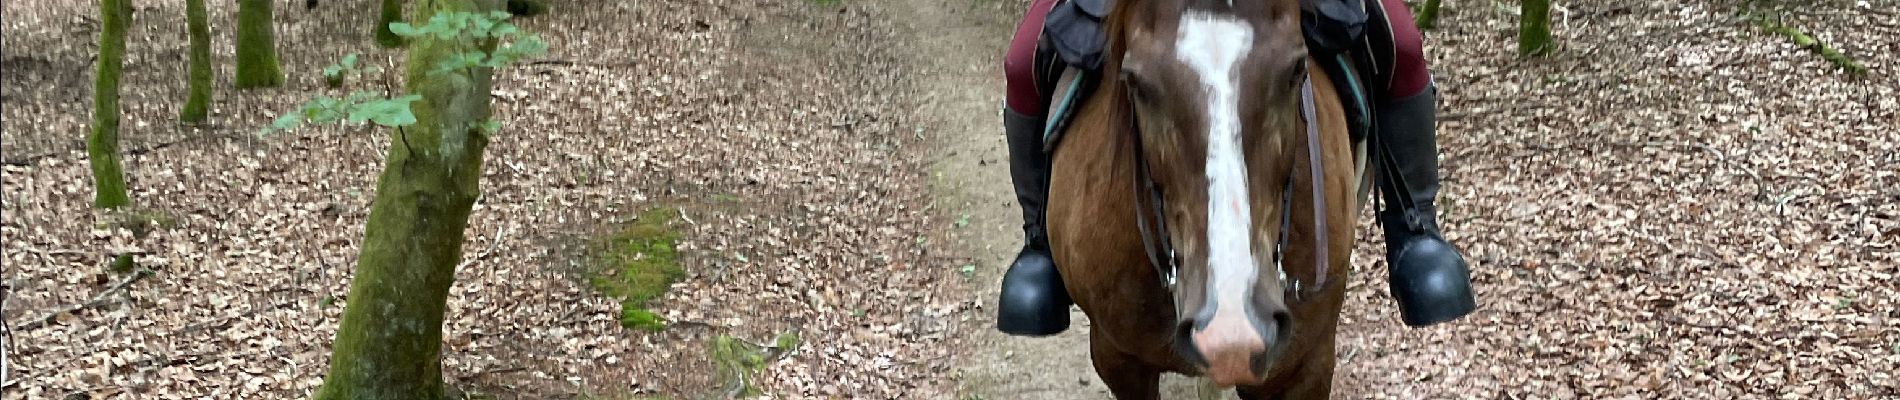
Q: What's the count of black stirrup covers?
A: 2